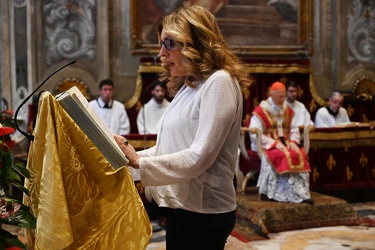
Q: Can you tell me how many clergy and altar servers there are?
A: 5